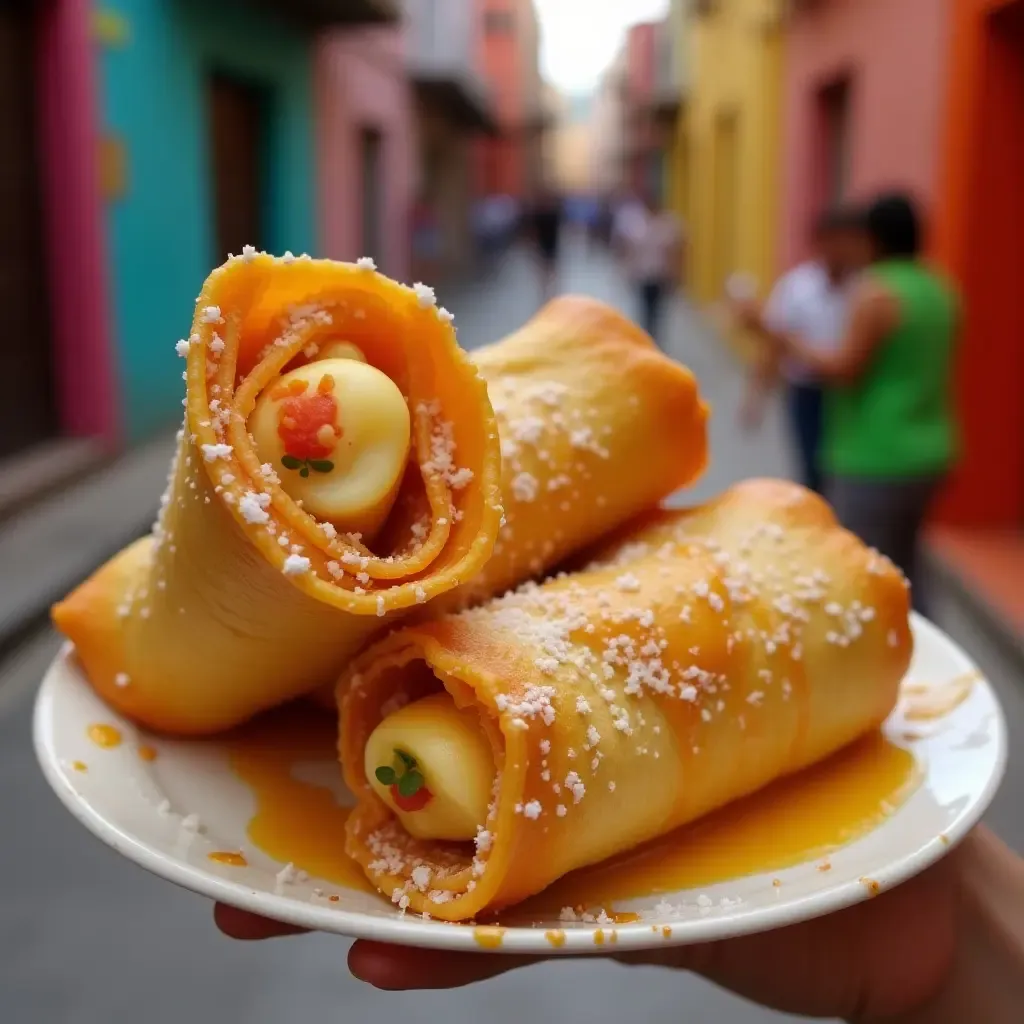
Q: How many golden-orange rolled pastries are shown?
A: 3